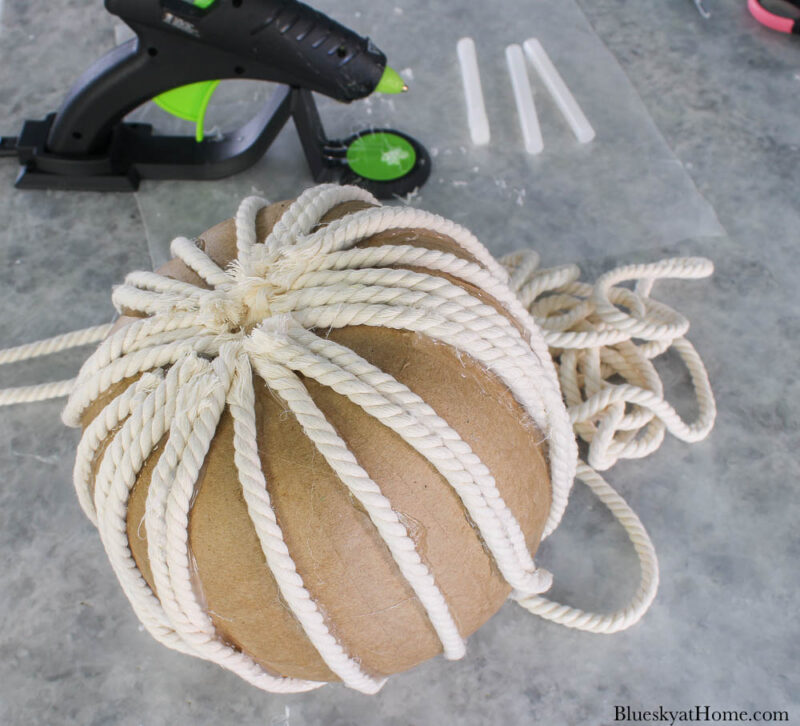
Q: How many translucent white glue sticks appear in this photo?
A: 3